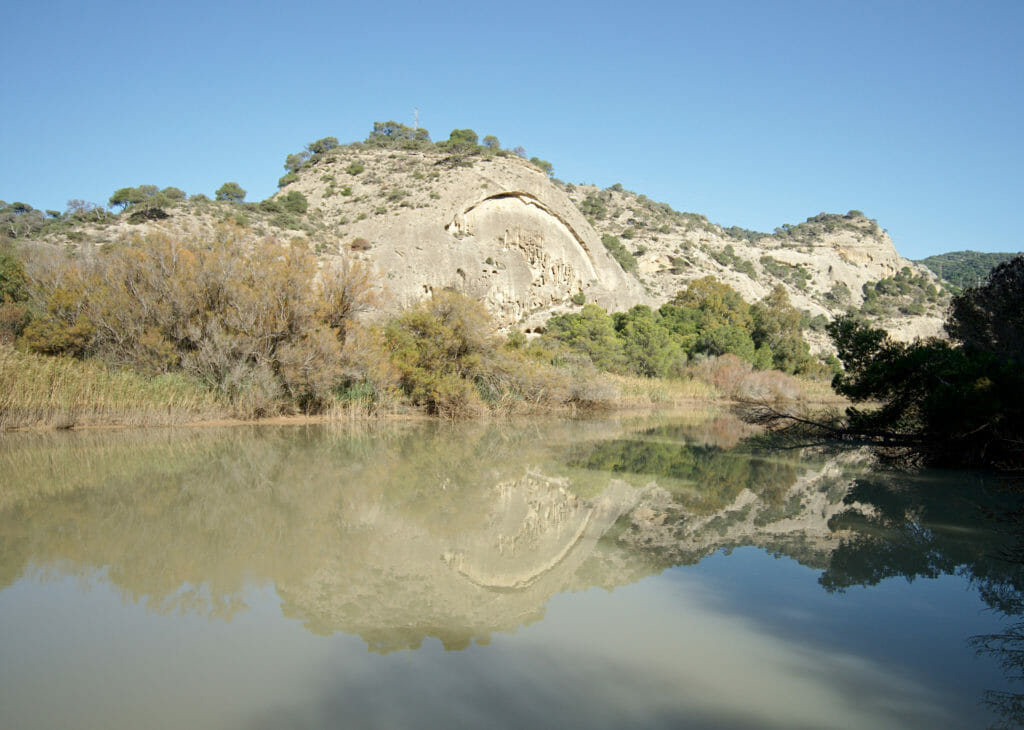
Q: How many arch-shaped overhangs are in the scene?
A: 1